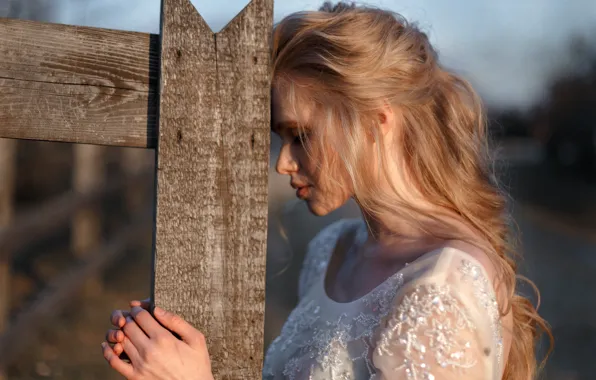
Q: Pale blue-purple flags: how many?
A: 0